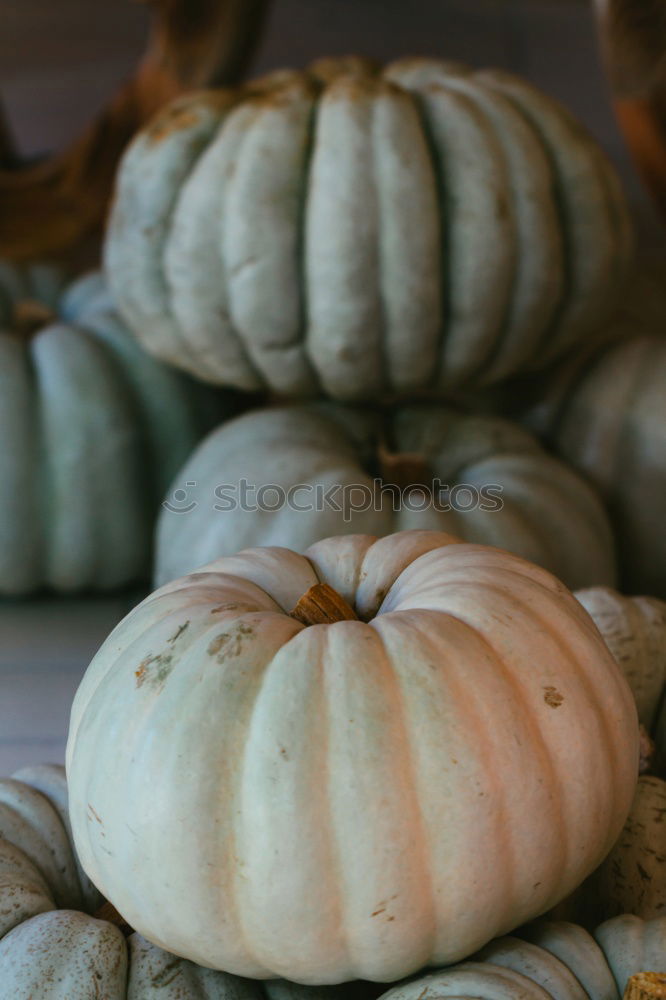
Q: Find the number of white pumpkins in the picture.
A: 1